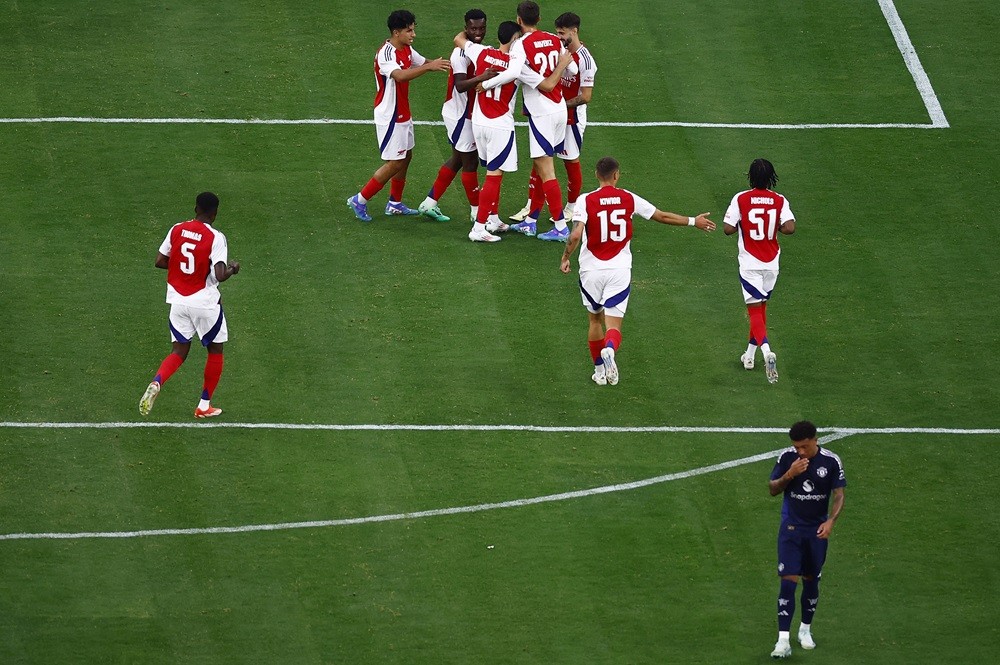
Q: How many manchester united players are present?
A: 1